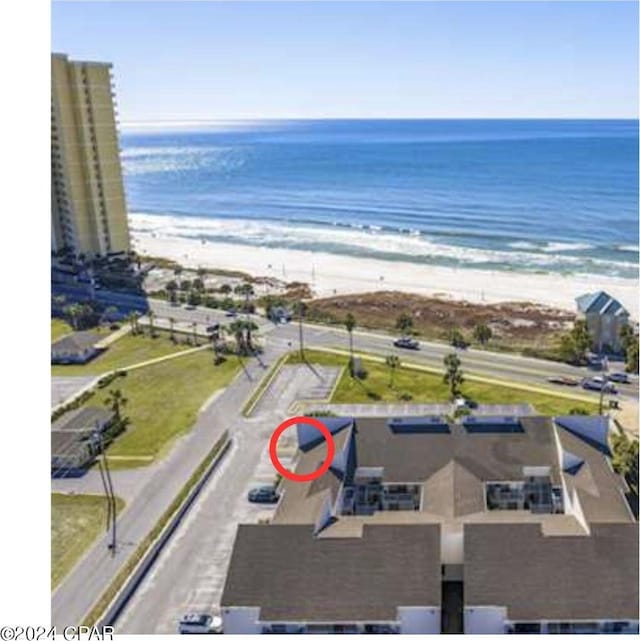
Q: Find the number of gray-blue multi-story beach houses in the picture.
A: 1